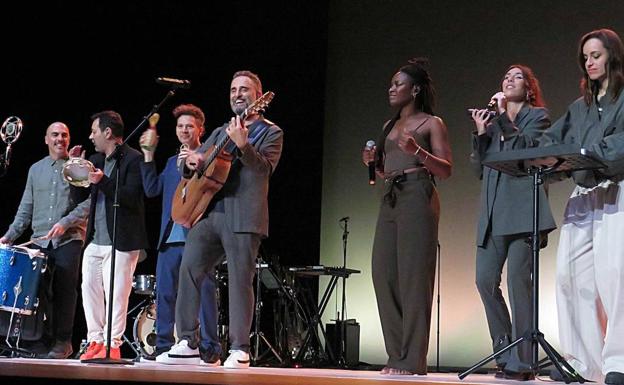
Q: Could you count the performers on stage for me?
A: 7